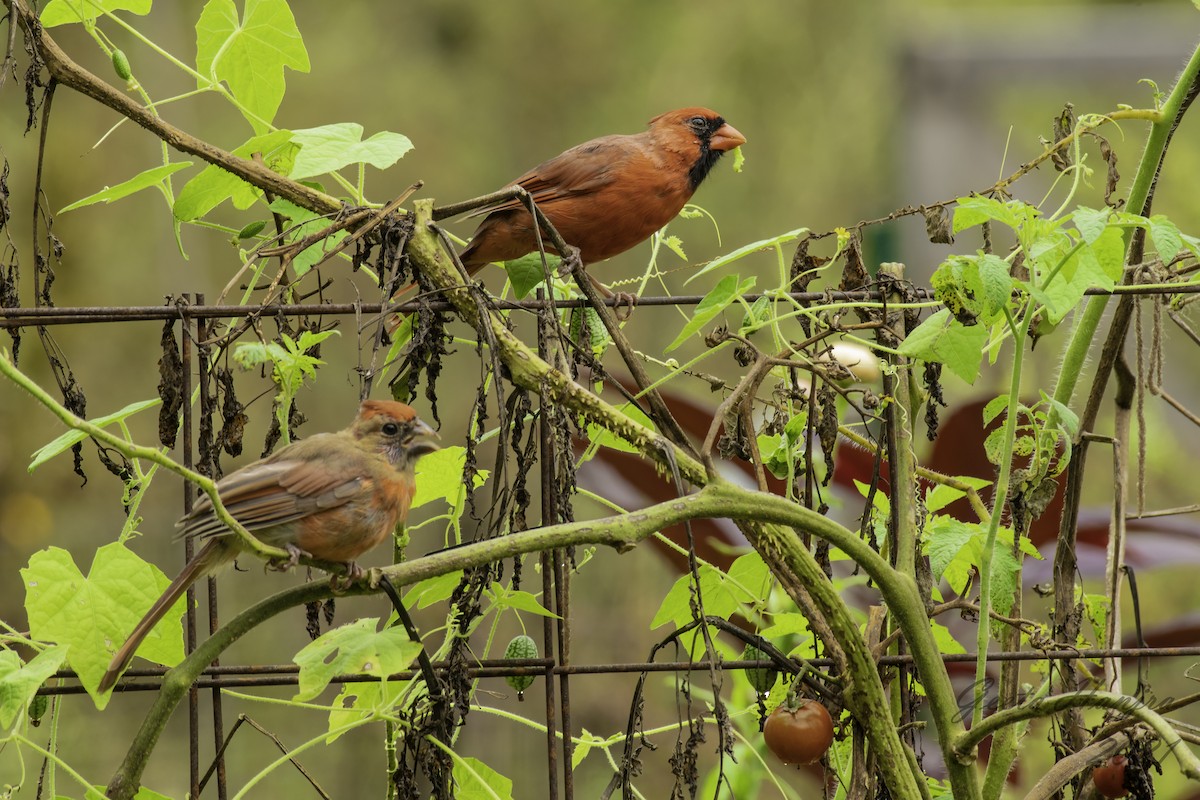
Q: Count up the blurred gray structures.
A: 1